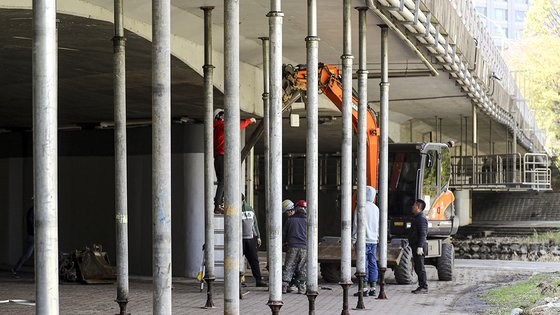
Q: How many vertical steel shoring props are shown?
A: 11